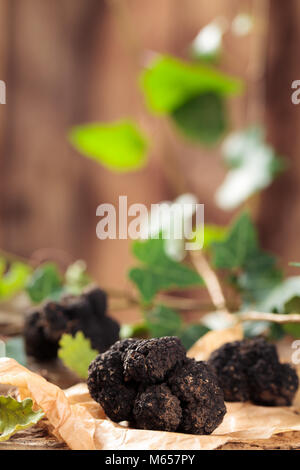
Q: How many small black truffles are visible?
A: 3